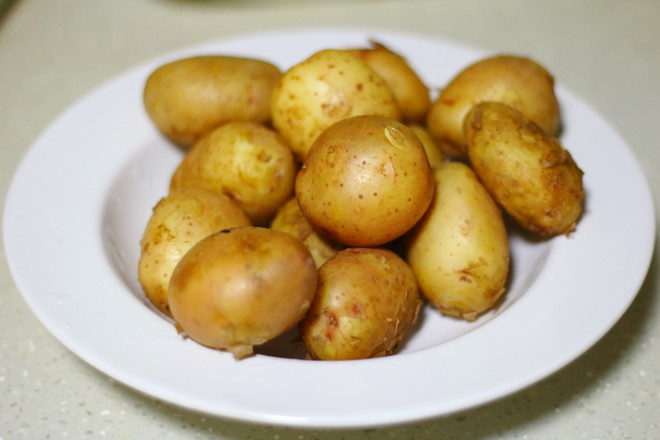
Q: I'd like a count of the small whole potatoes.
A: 13